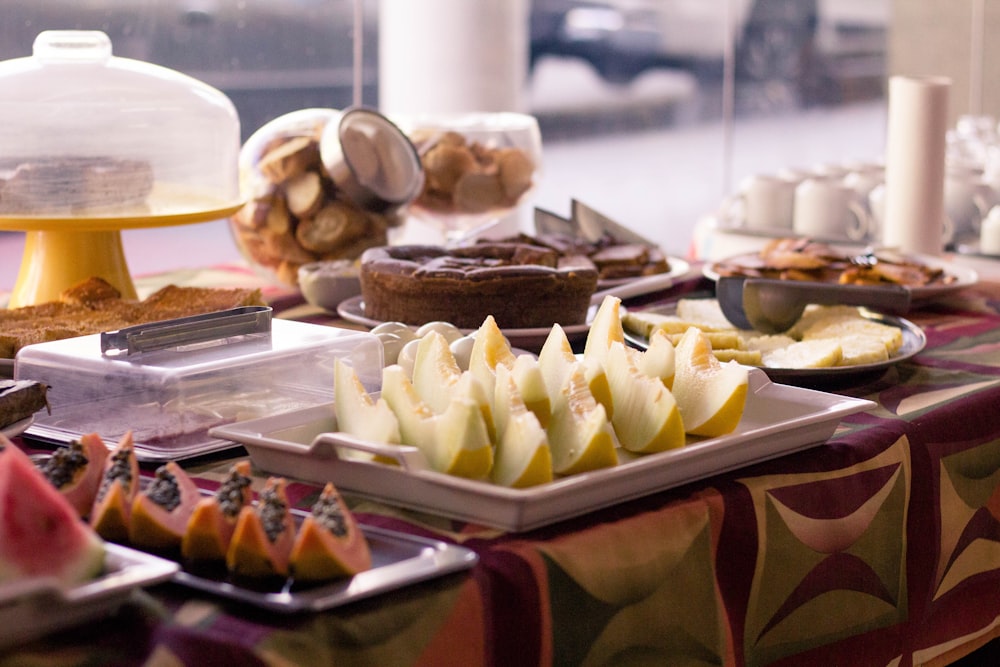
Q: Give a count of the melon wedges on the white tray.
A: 10